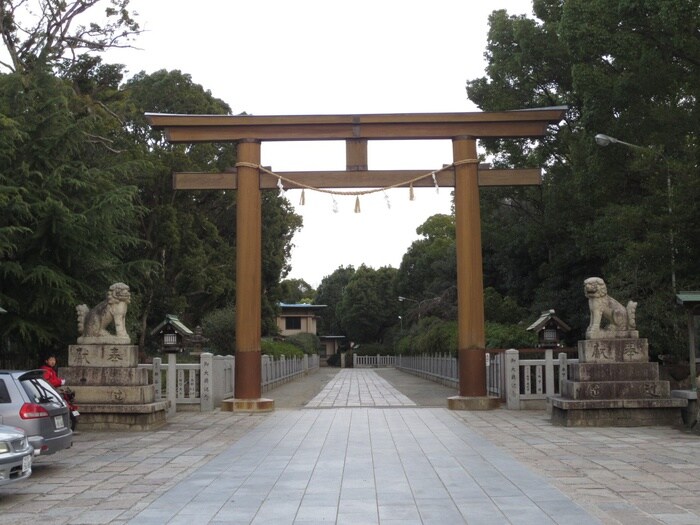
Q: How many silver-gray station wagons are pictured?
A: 1